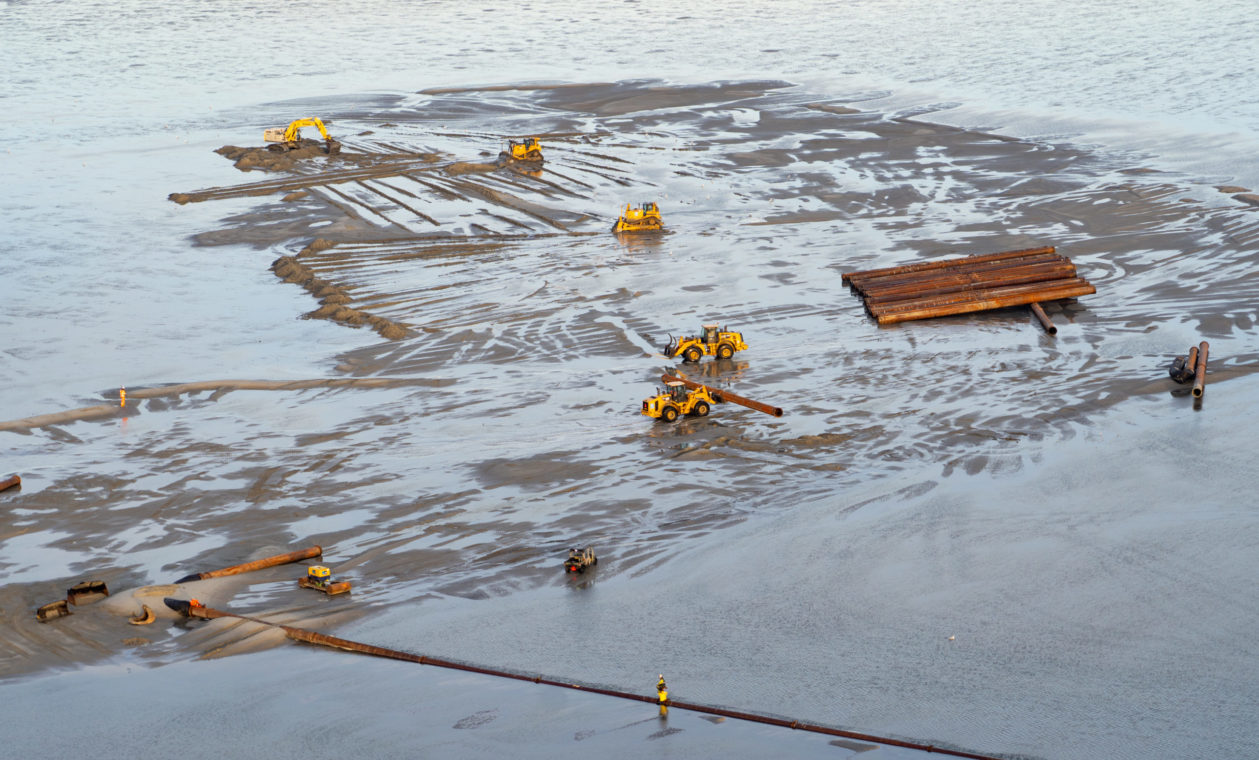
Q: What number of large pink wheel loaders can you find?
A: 0